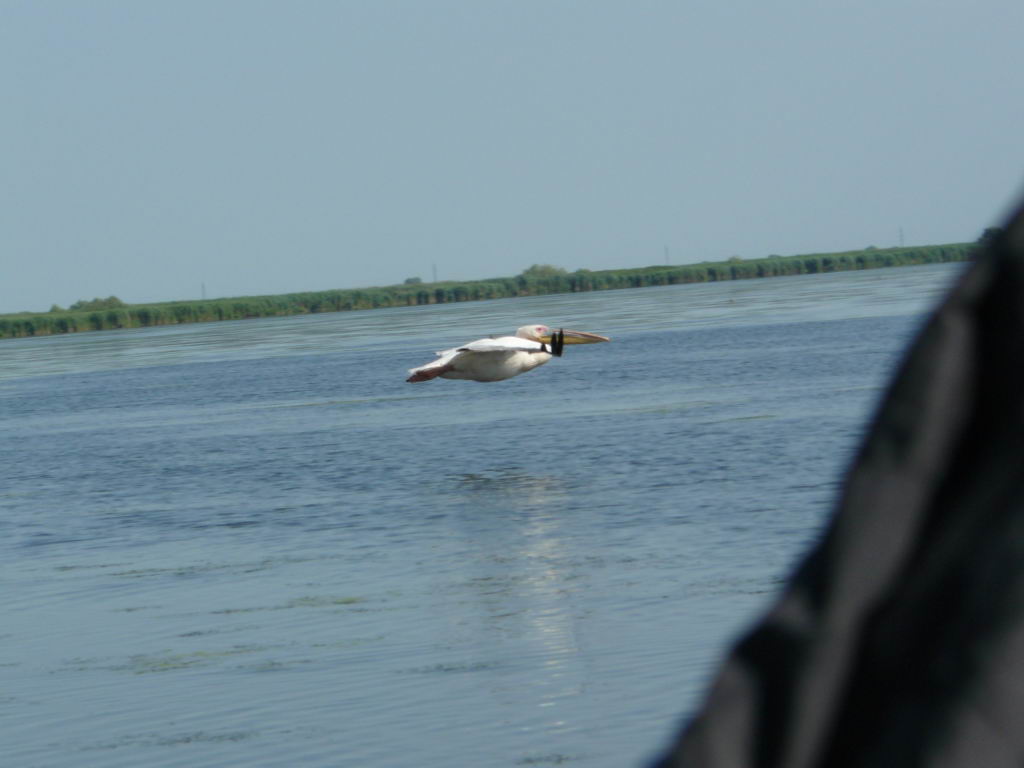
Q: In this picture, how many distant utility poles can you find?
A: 4